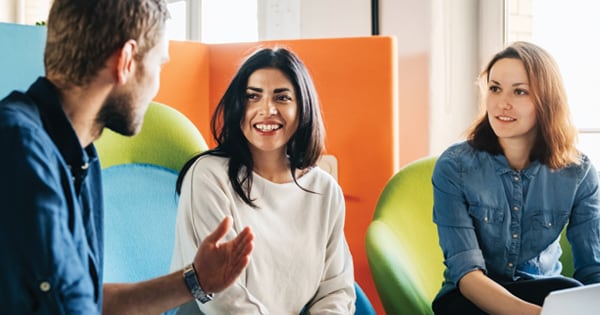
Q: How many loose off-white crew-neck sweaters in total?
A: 1